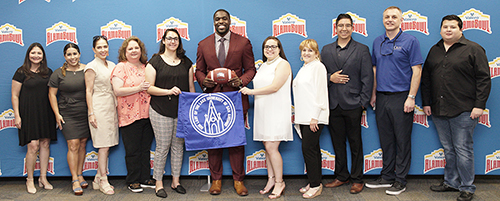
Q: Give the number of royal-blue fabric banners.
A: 1